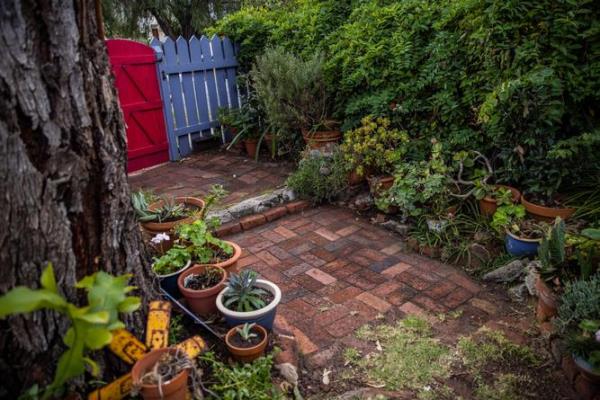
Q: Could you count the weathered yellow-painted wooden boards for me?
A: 4